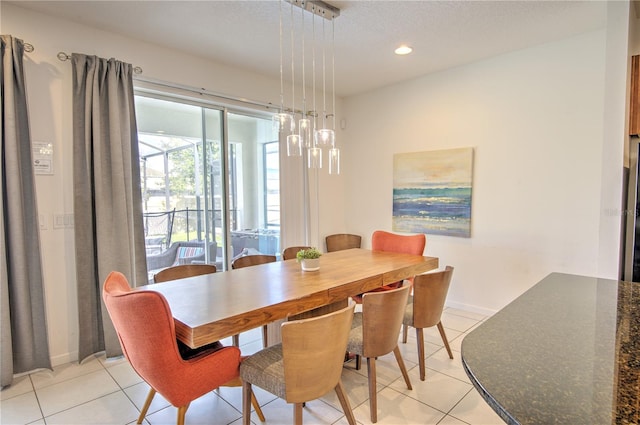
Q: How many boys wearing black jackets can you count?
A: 0